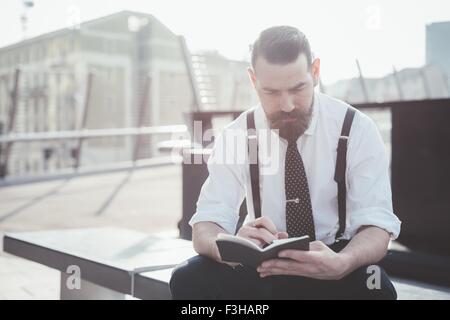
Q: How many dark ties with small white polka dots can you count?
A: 1